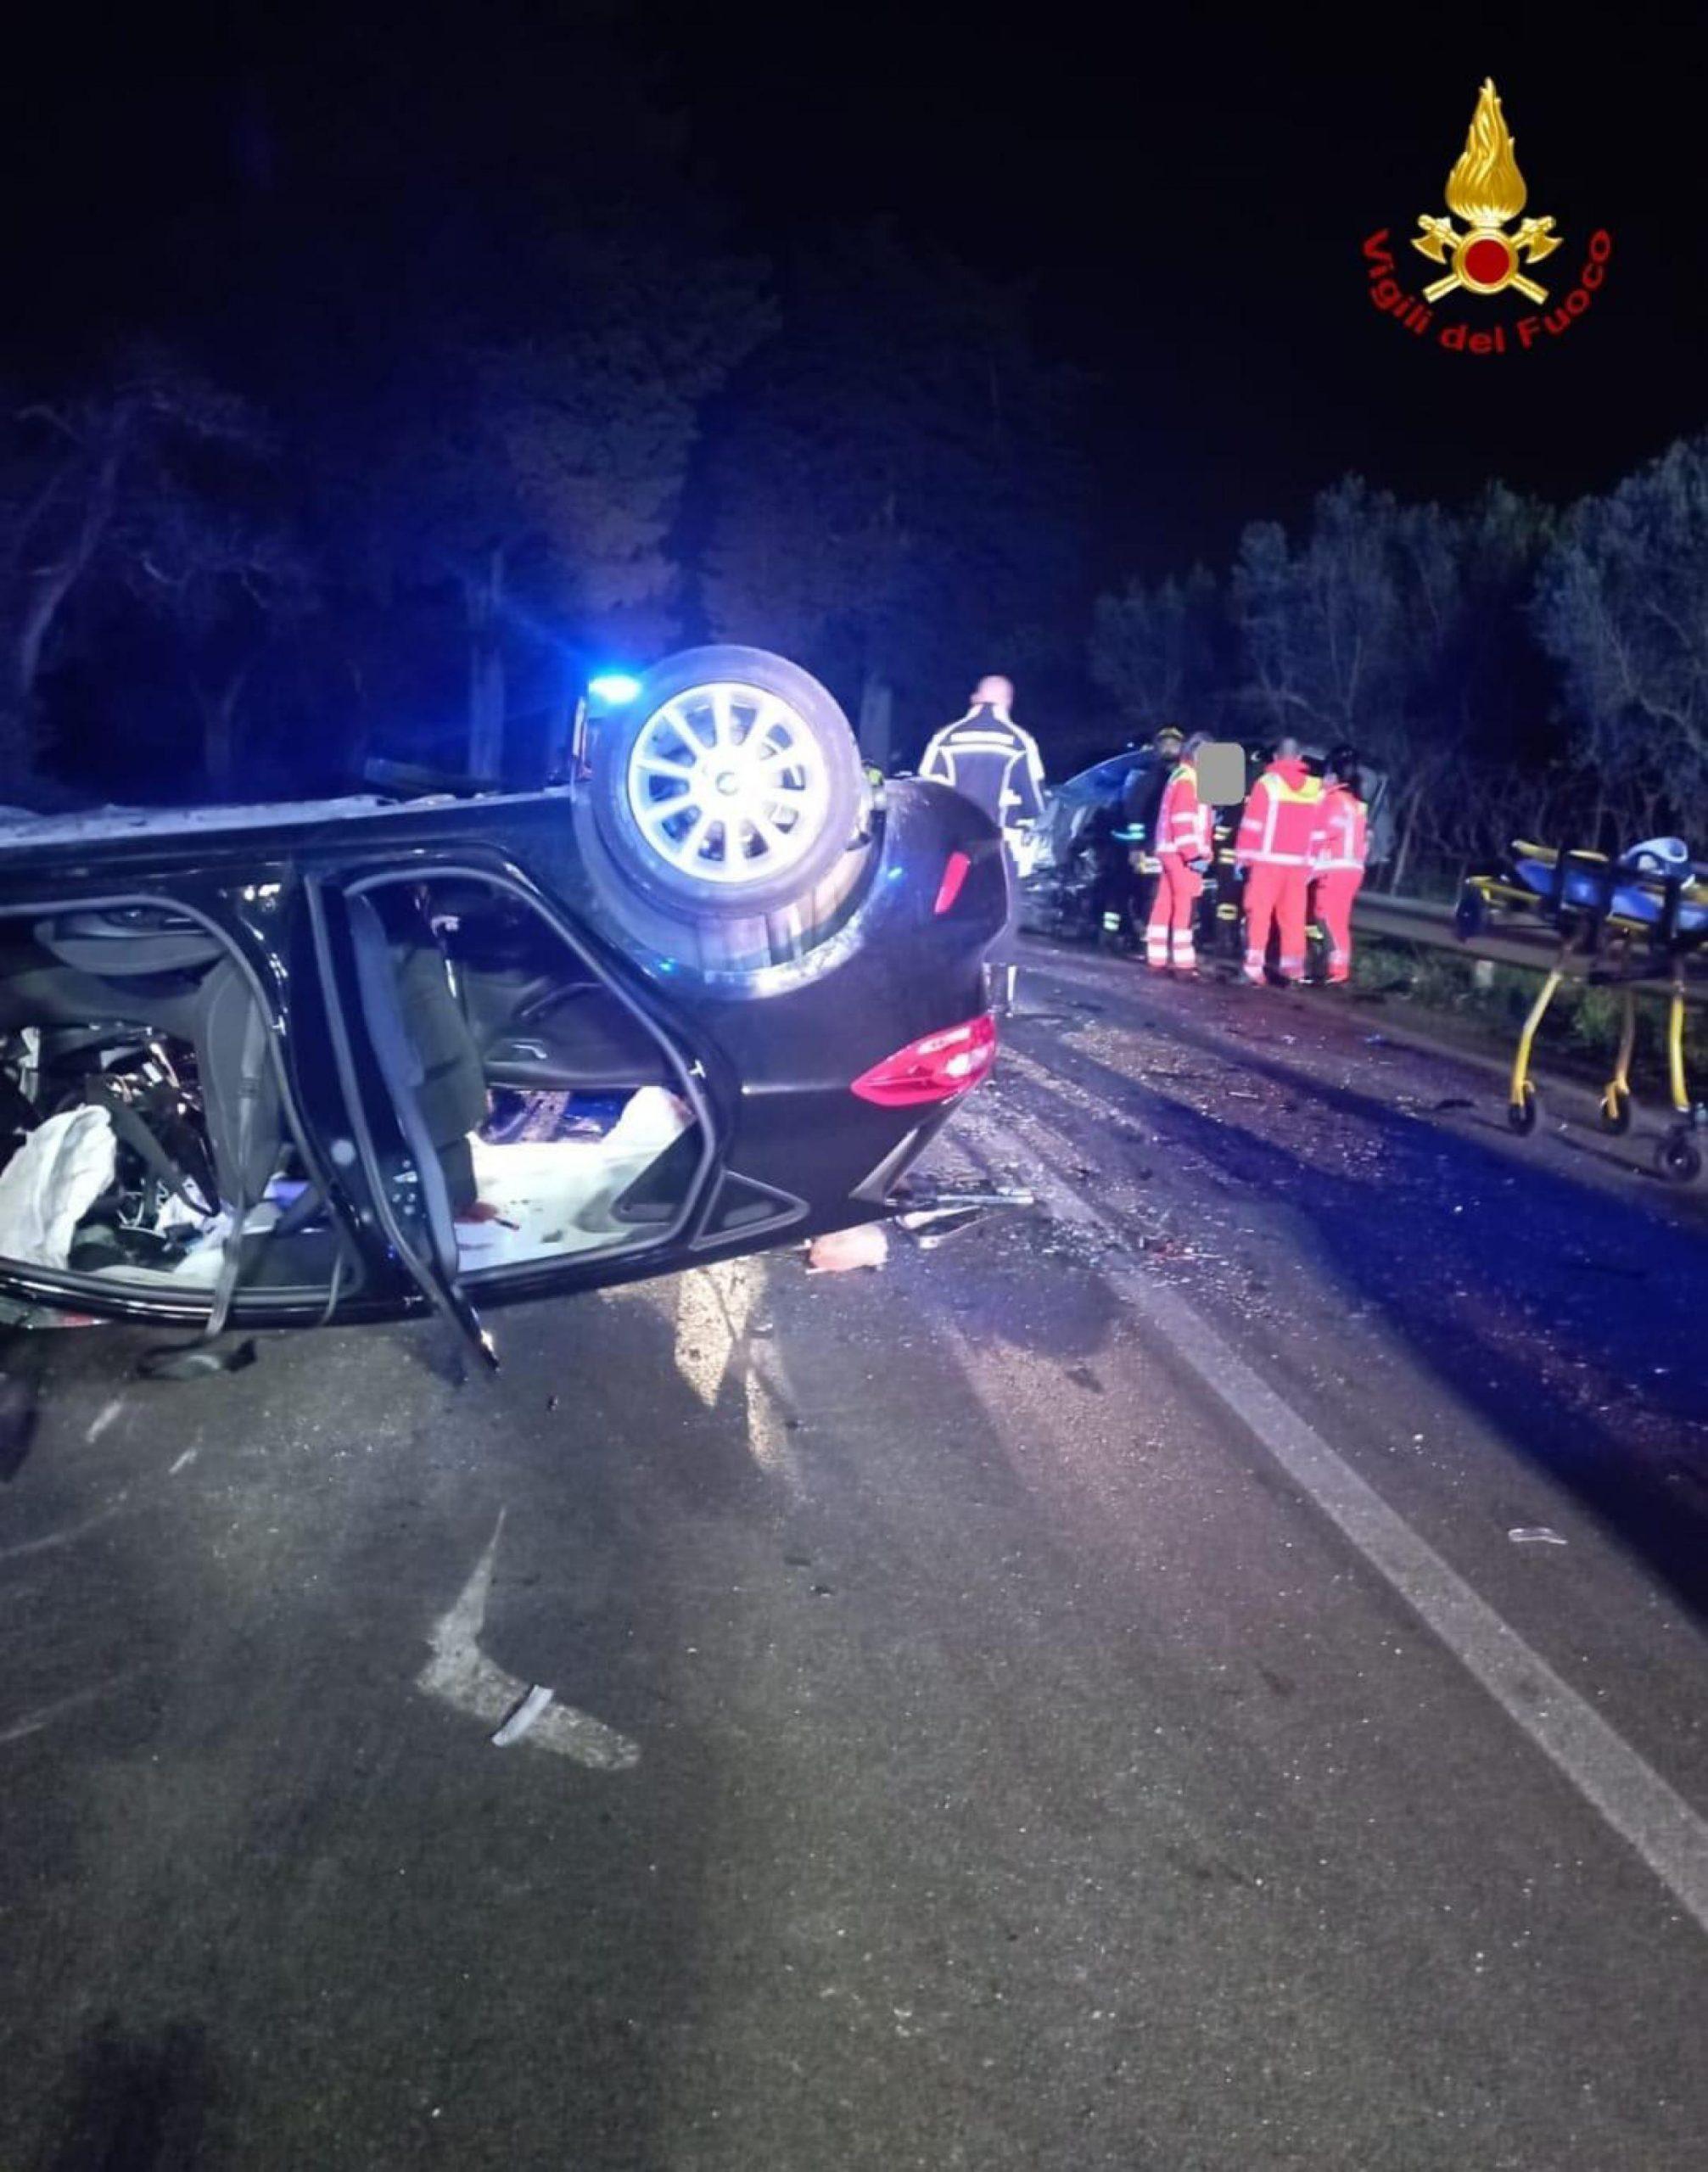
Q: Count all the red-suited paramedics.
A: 3